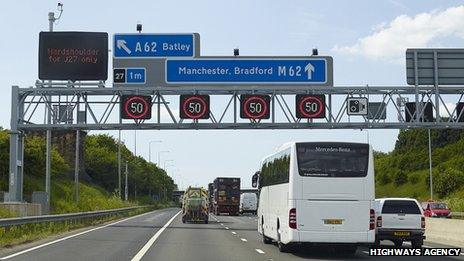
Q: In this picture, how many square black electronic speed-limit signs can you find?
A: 4